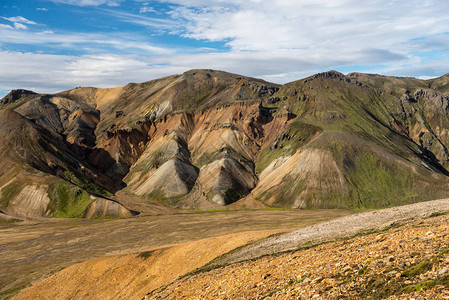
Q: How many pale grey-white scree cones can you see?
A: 2